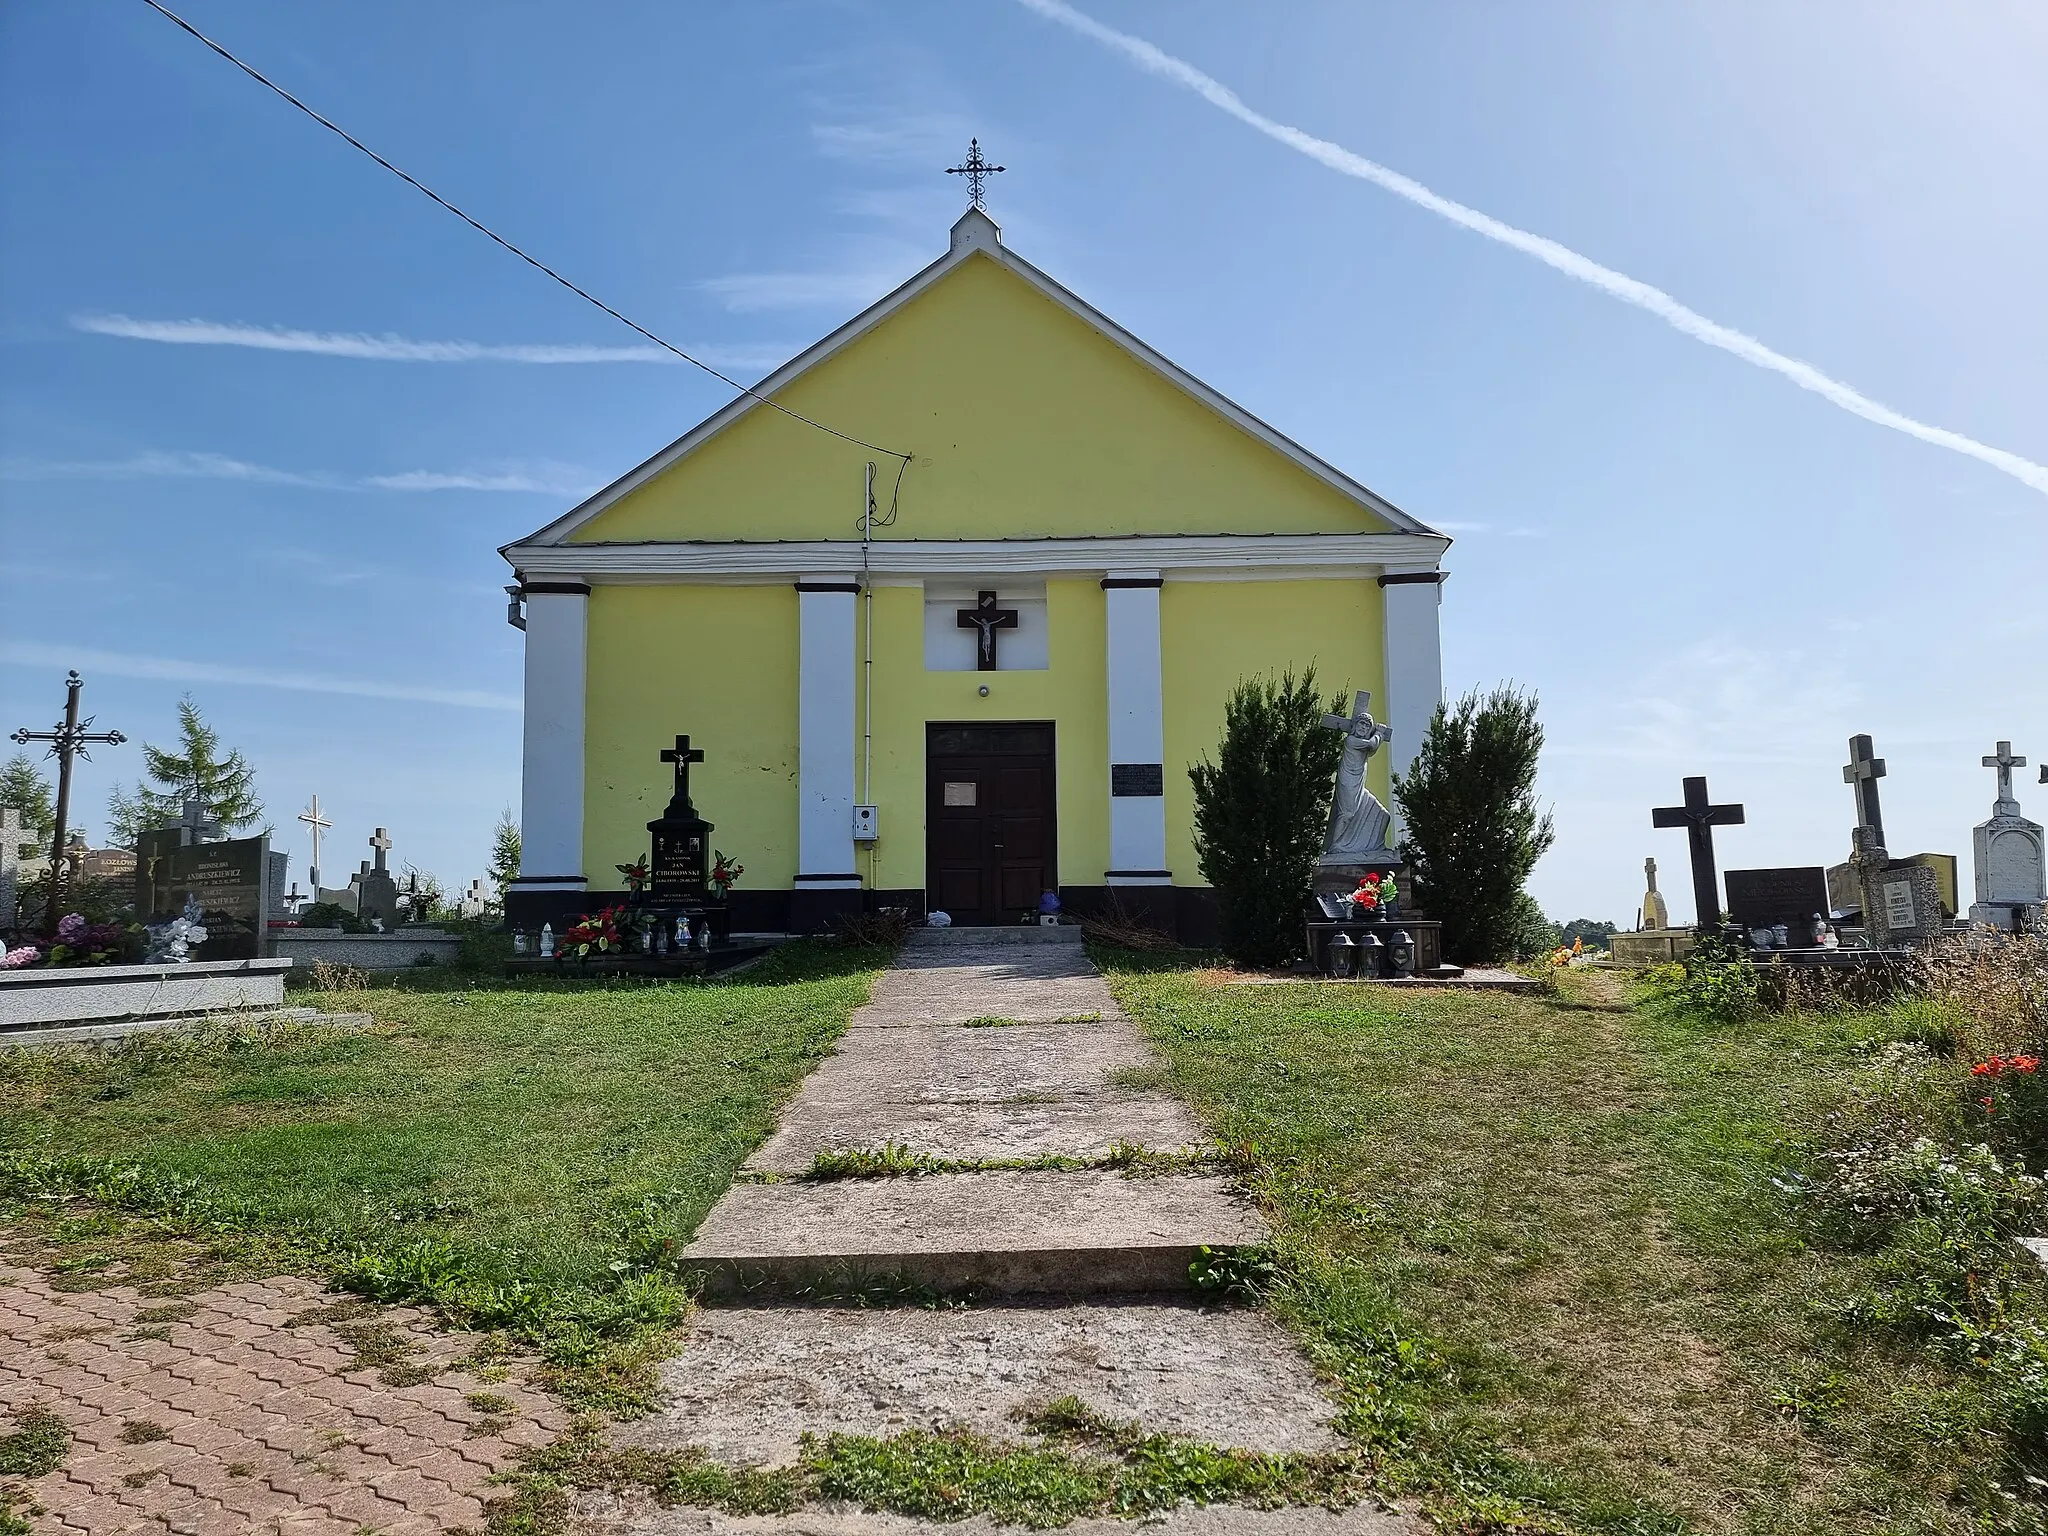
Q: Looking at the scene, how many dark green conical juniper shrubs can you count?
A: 2